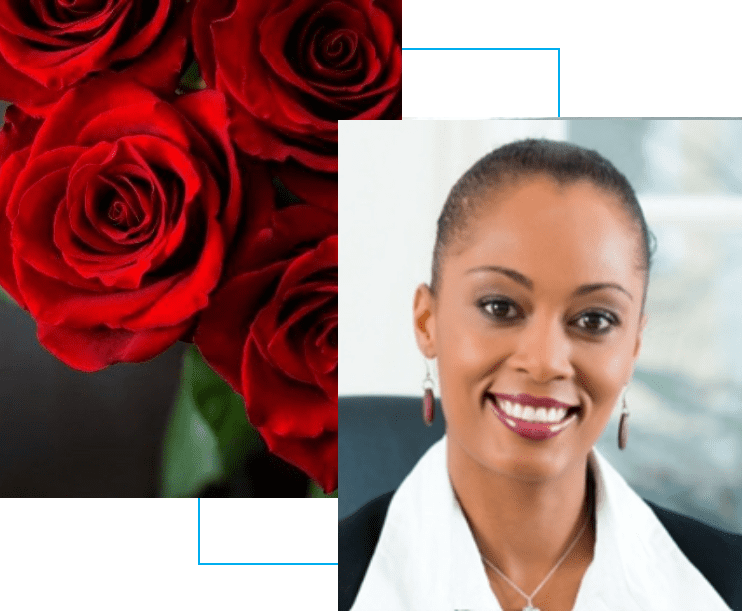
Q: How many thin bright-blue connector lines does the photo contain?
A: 2